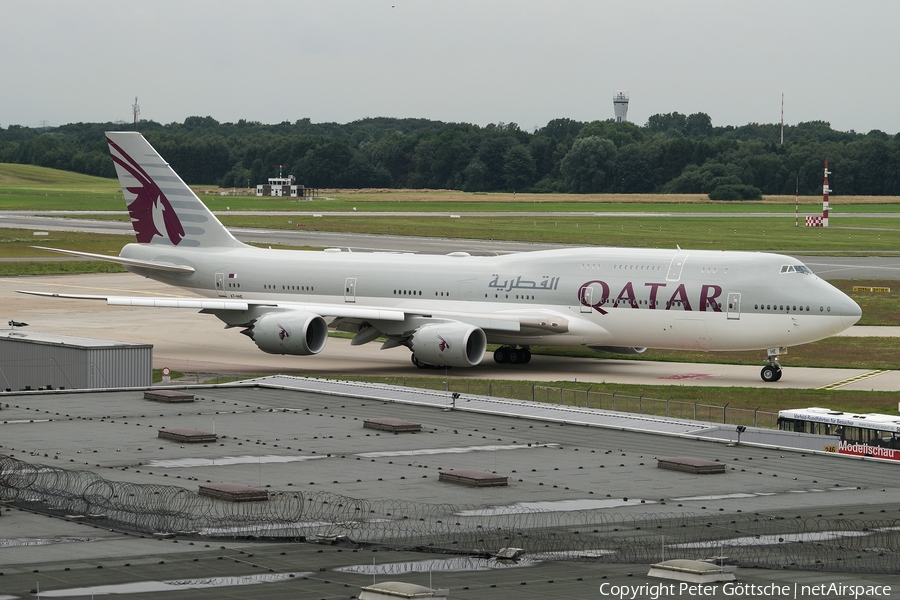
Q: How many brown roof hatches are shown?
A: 6